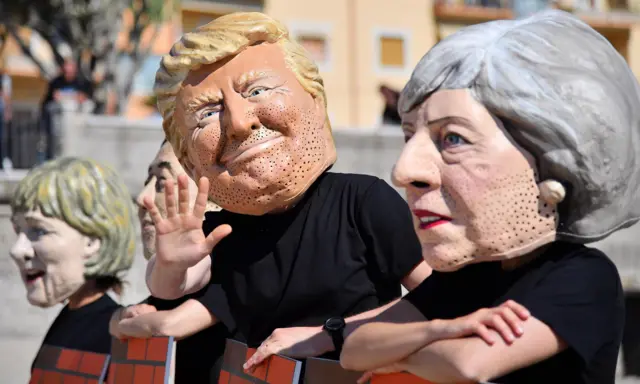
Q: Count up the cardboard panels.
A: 4